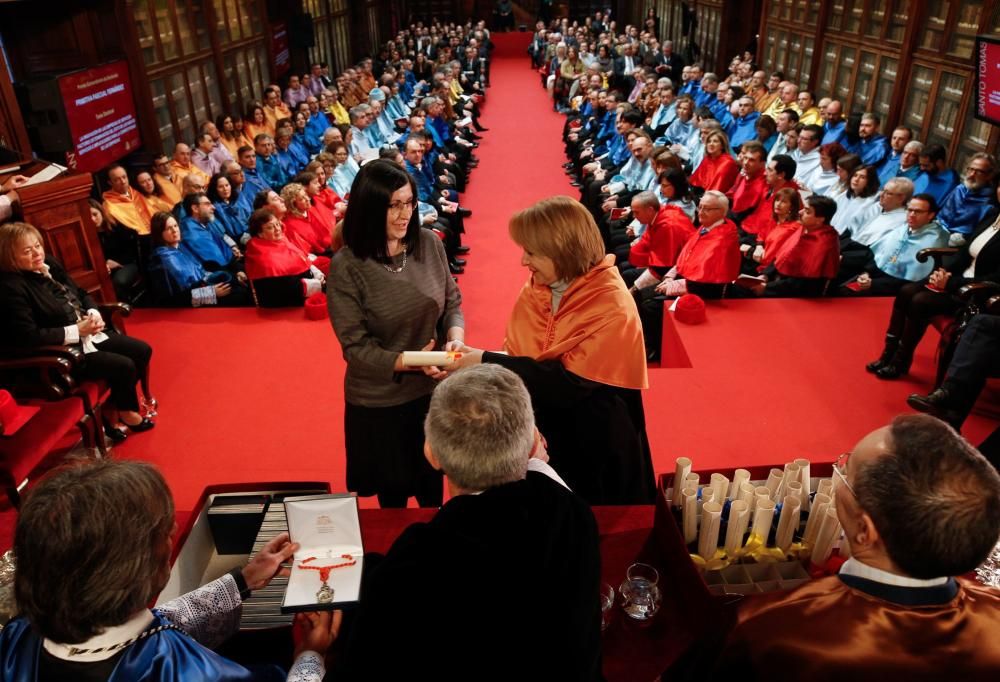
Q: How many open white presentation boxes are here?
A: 1